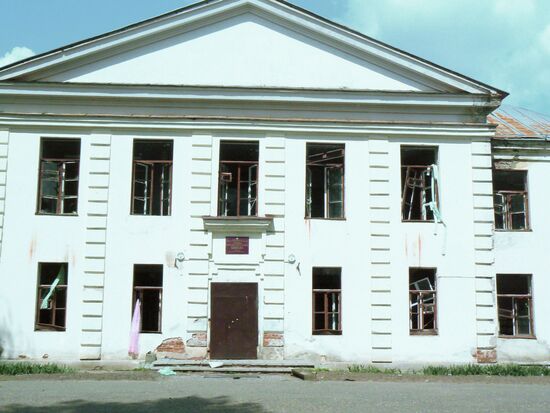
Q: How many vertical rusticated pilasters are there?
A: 6